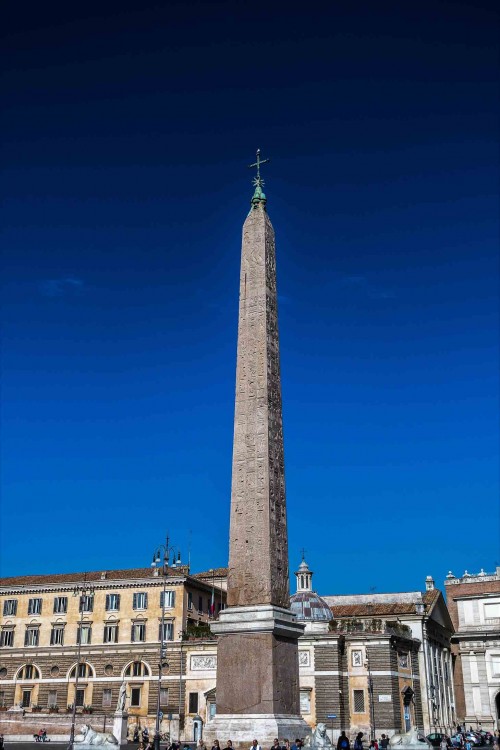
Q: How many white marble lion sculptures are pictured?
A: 3